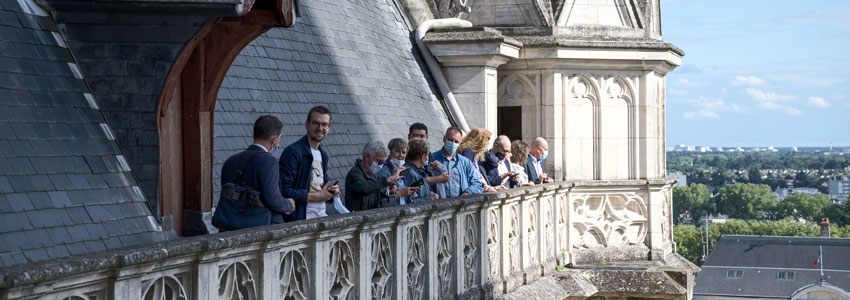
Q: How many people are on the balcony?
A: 11